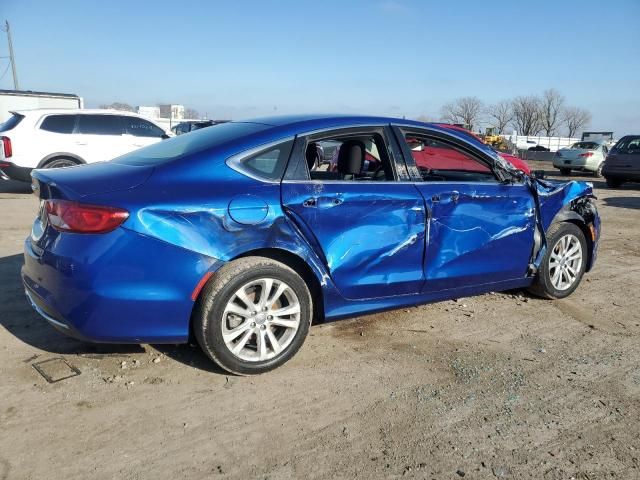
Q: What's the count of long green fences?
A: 0